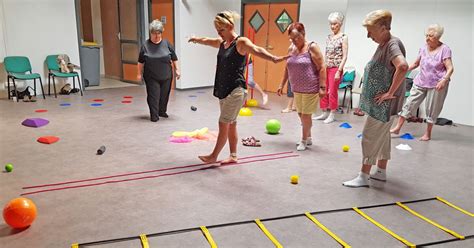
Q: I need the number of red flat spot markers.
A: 4